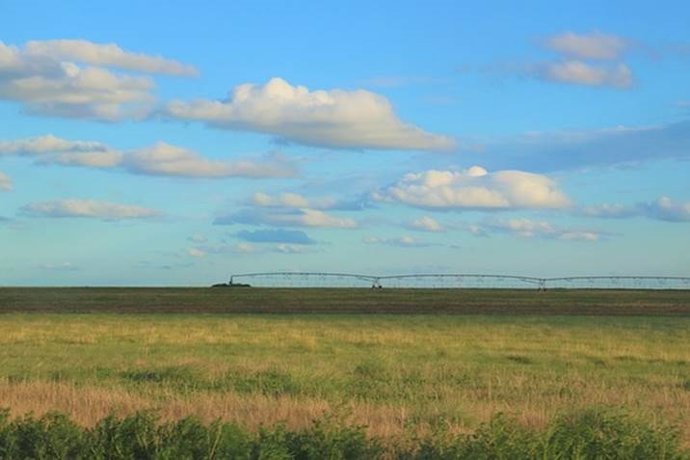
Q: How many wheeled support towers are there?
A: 2